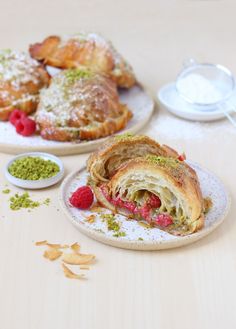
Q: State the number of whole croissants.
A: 3